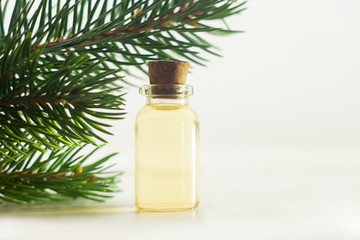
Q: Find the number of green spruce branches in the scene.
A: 3